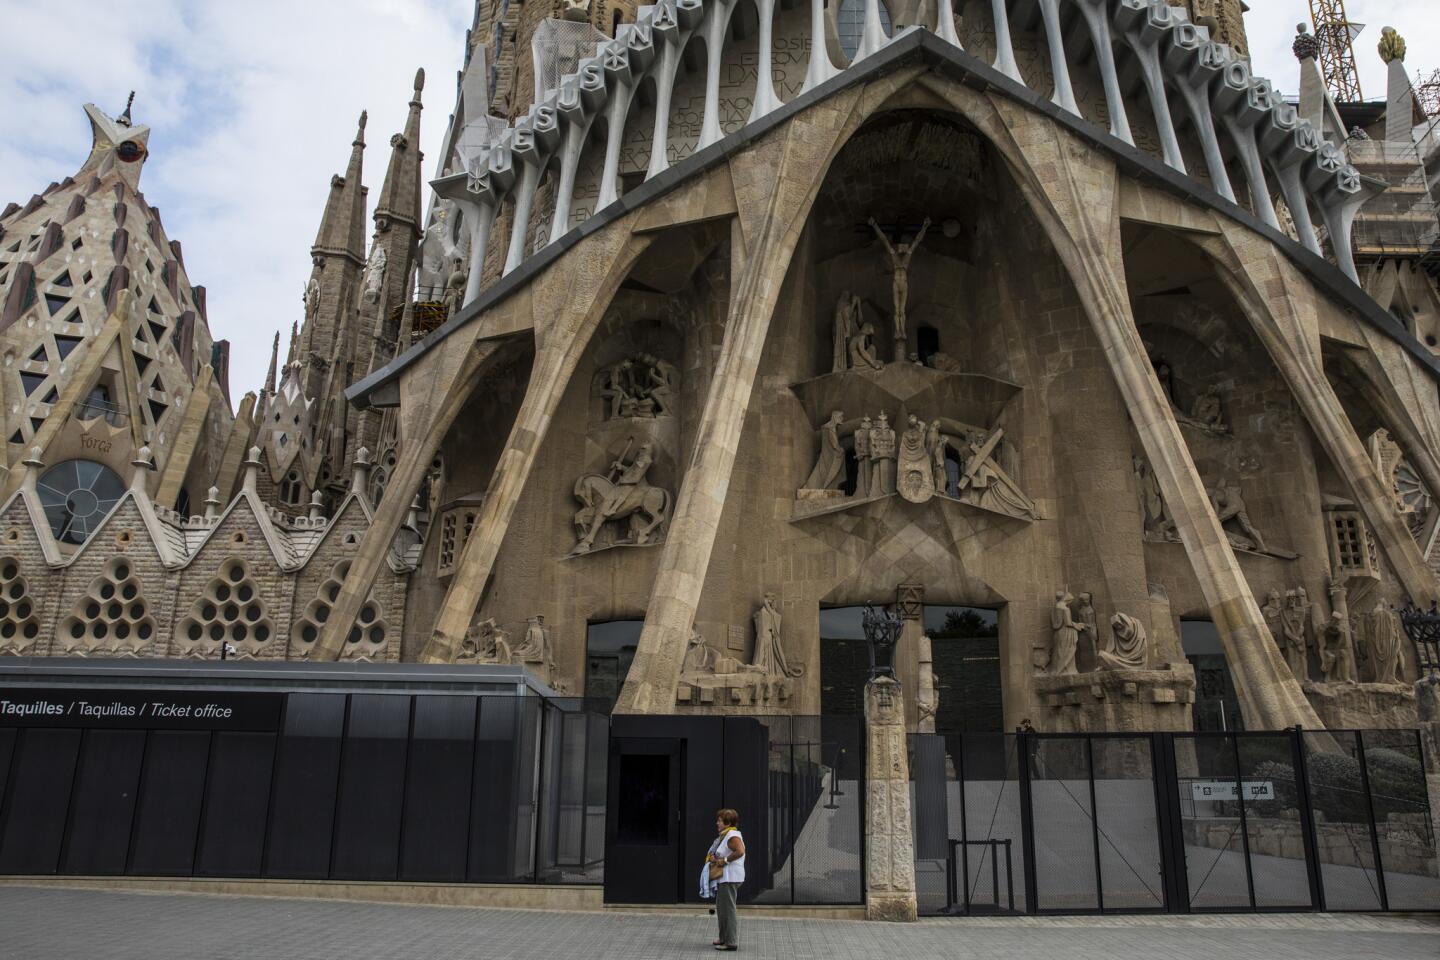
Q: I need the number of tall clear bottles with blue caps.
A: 0